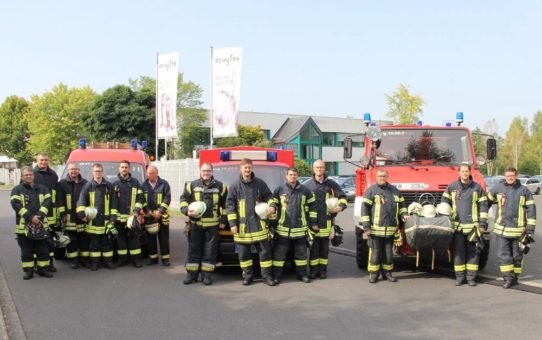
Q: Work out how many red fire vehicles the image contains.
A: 3